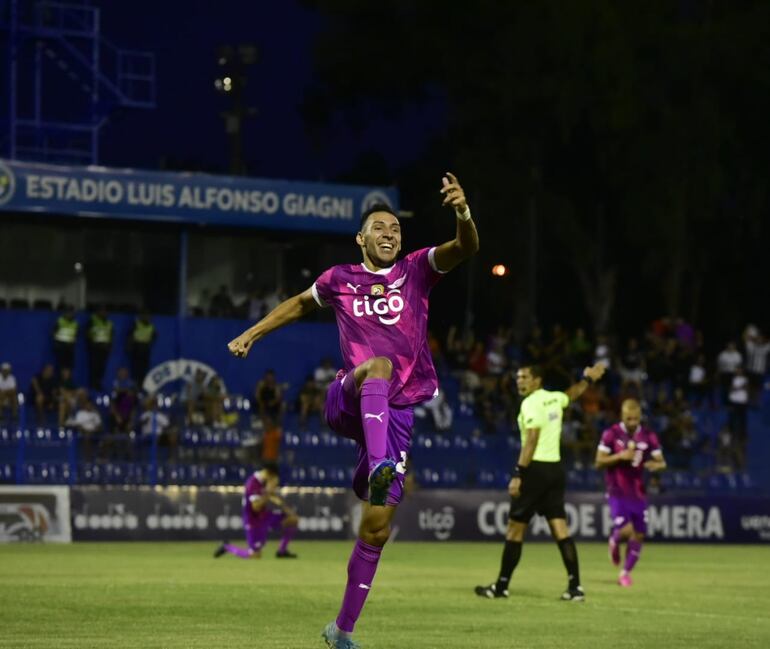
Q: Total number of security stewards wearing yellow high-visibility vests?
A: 3